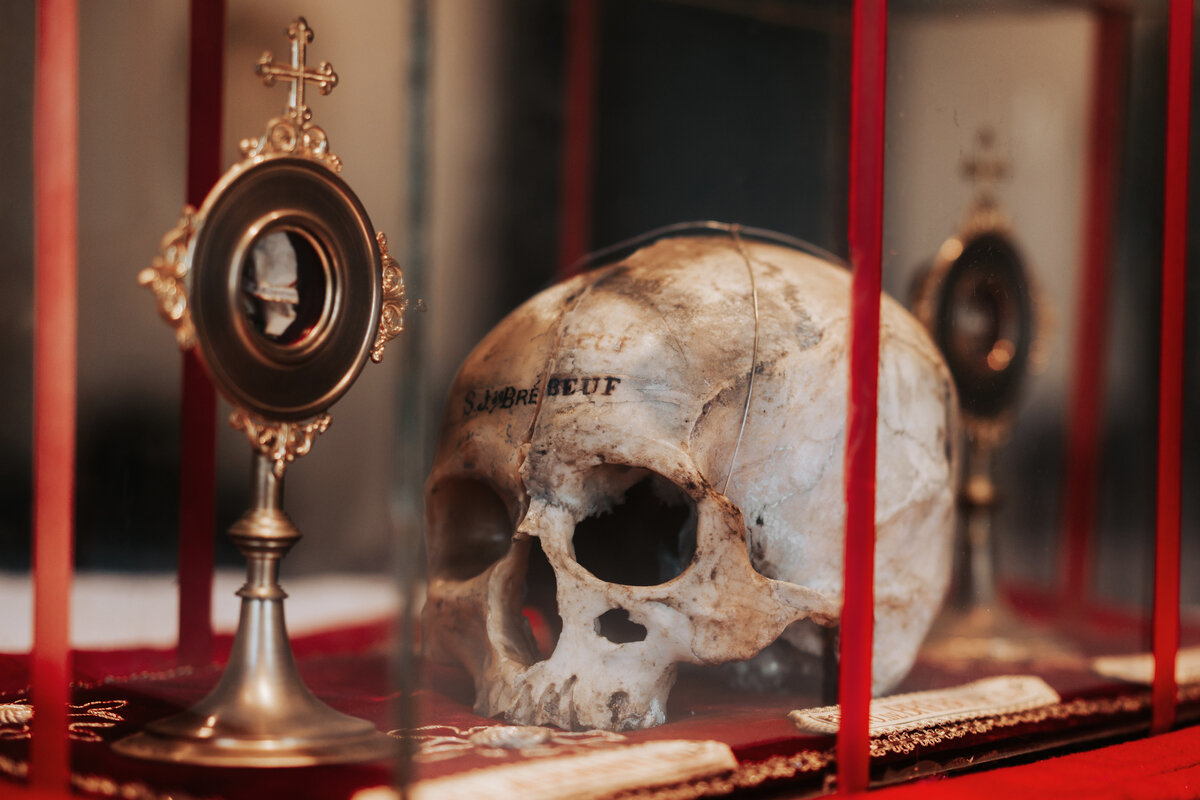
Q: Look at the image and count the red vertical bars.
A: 6